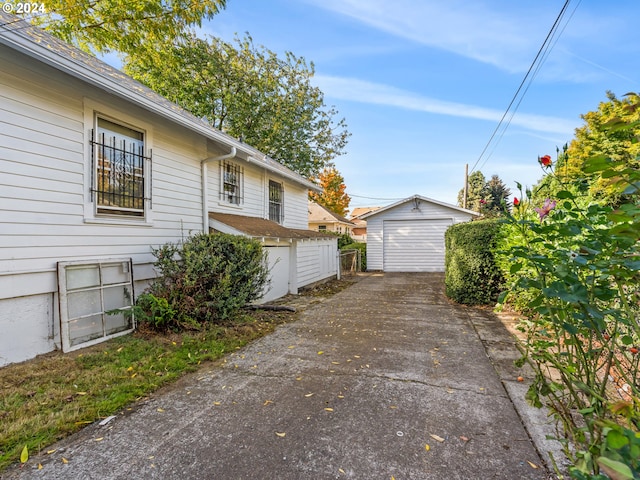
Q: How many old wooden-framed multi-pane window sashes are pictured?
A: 1